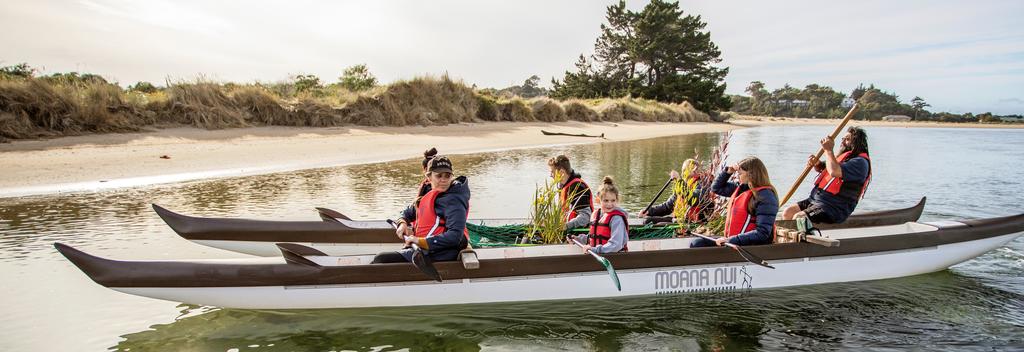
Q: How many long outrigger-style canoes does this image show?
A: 2